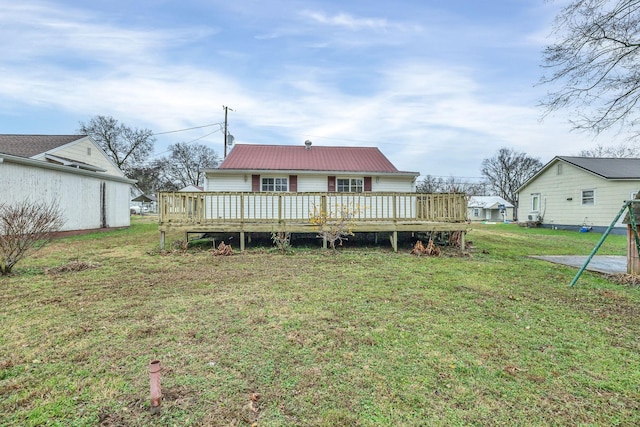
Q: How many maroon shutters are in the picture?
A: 4